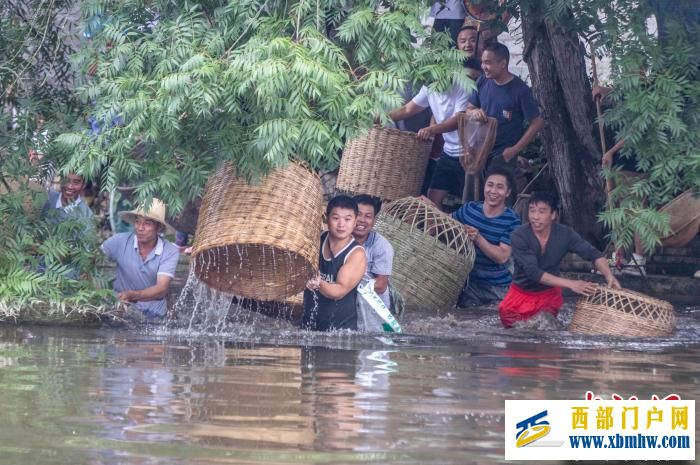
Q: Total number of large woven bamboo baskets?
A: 4